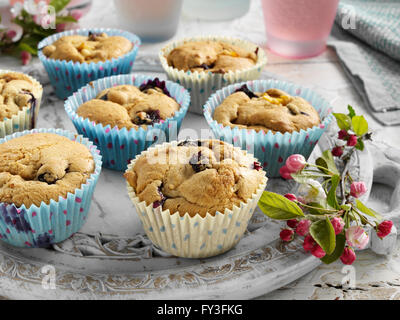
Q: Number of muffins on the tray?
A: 7